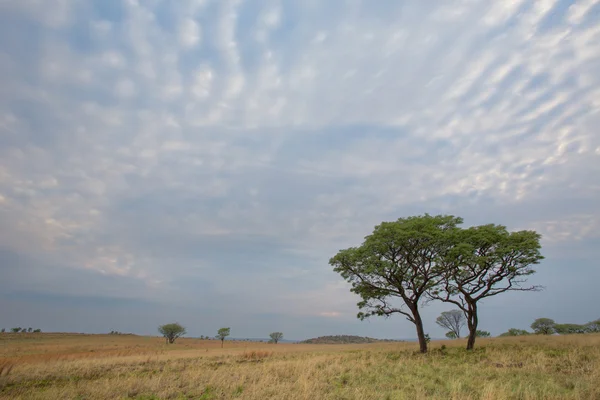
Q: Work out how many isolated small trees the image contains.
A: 3